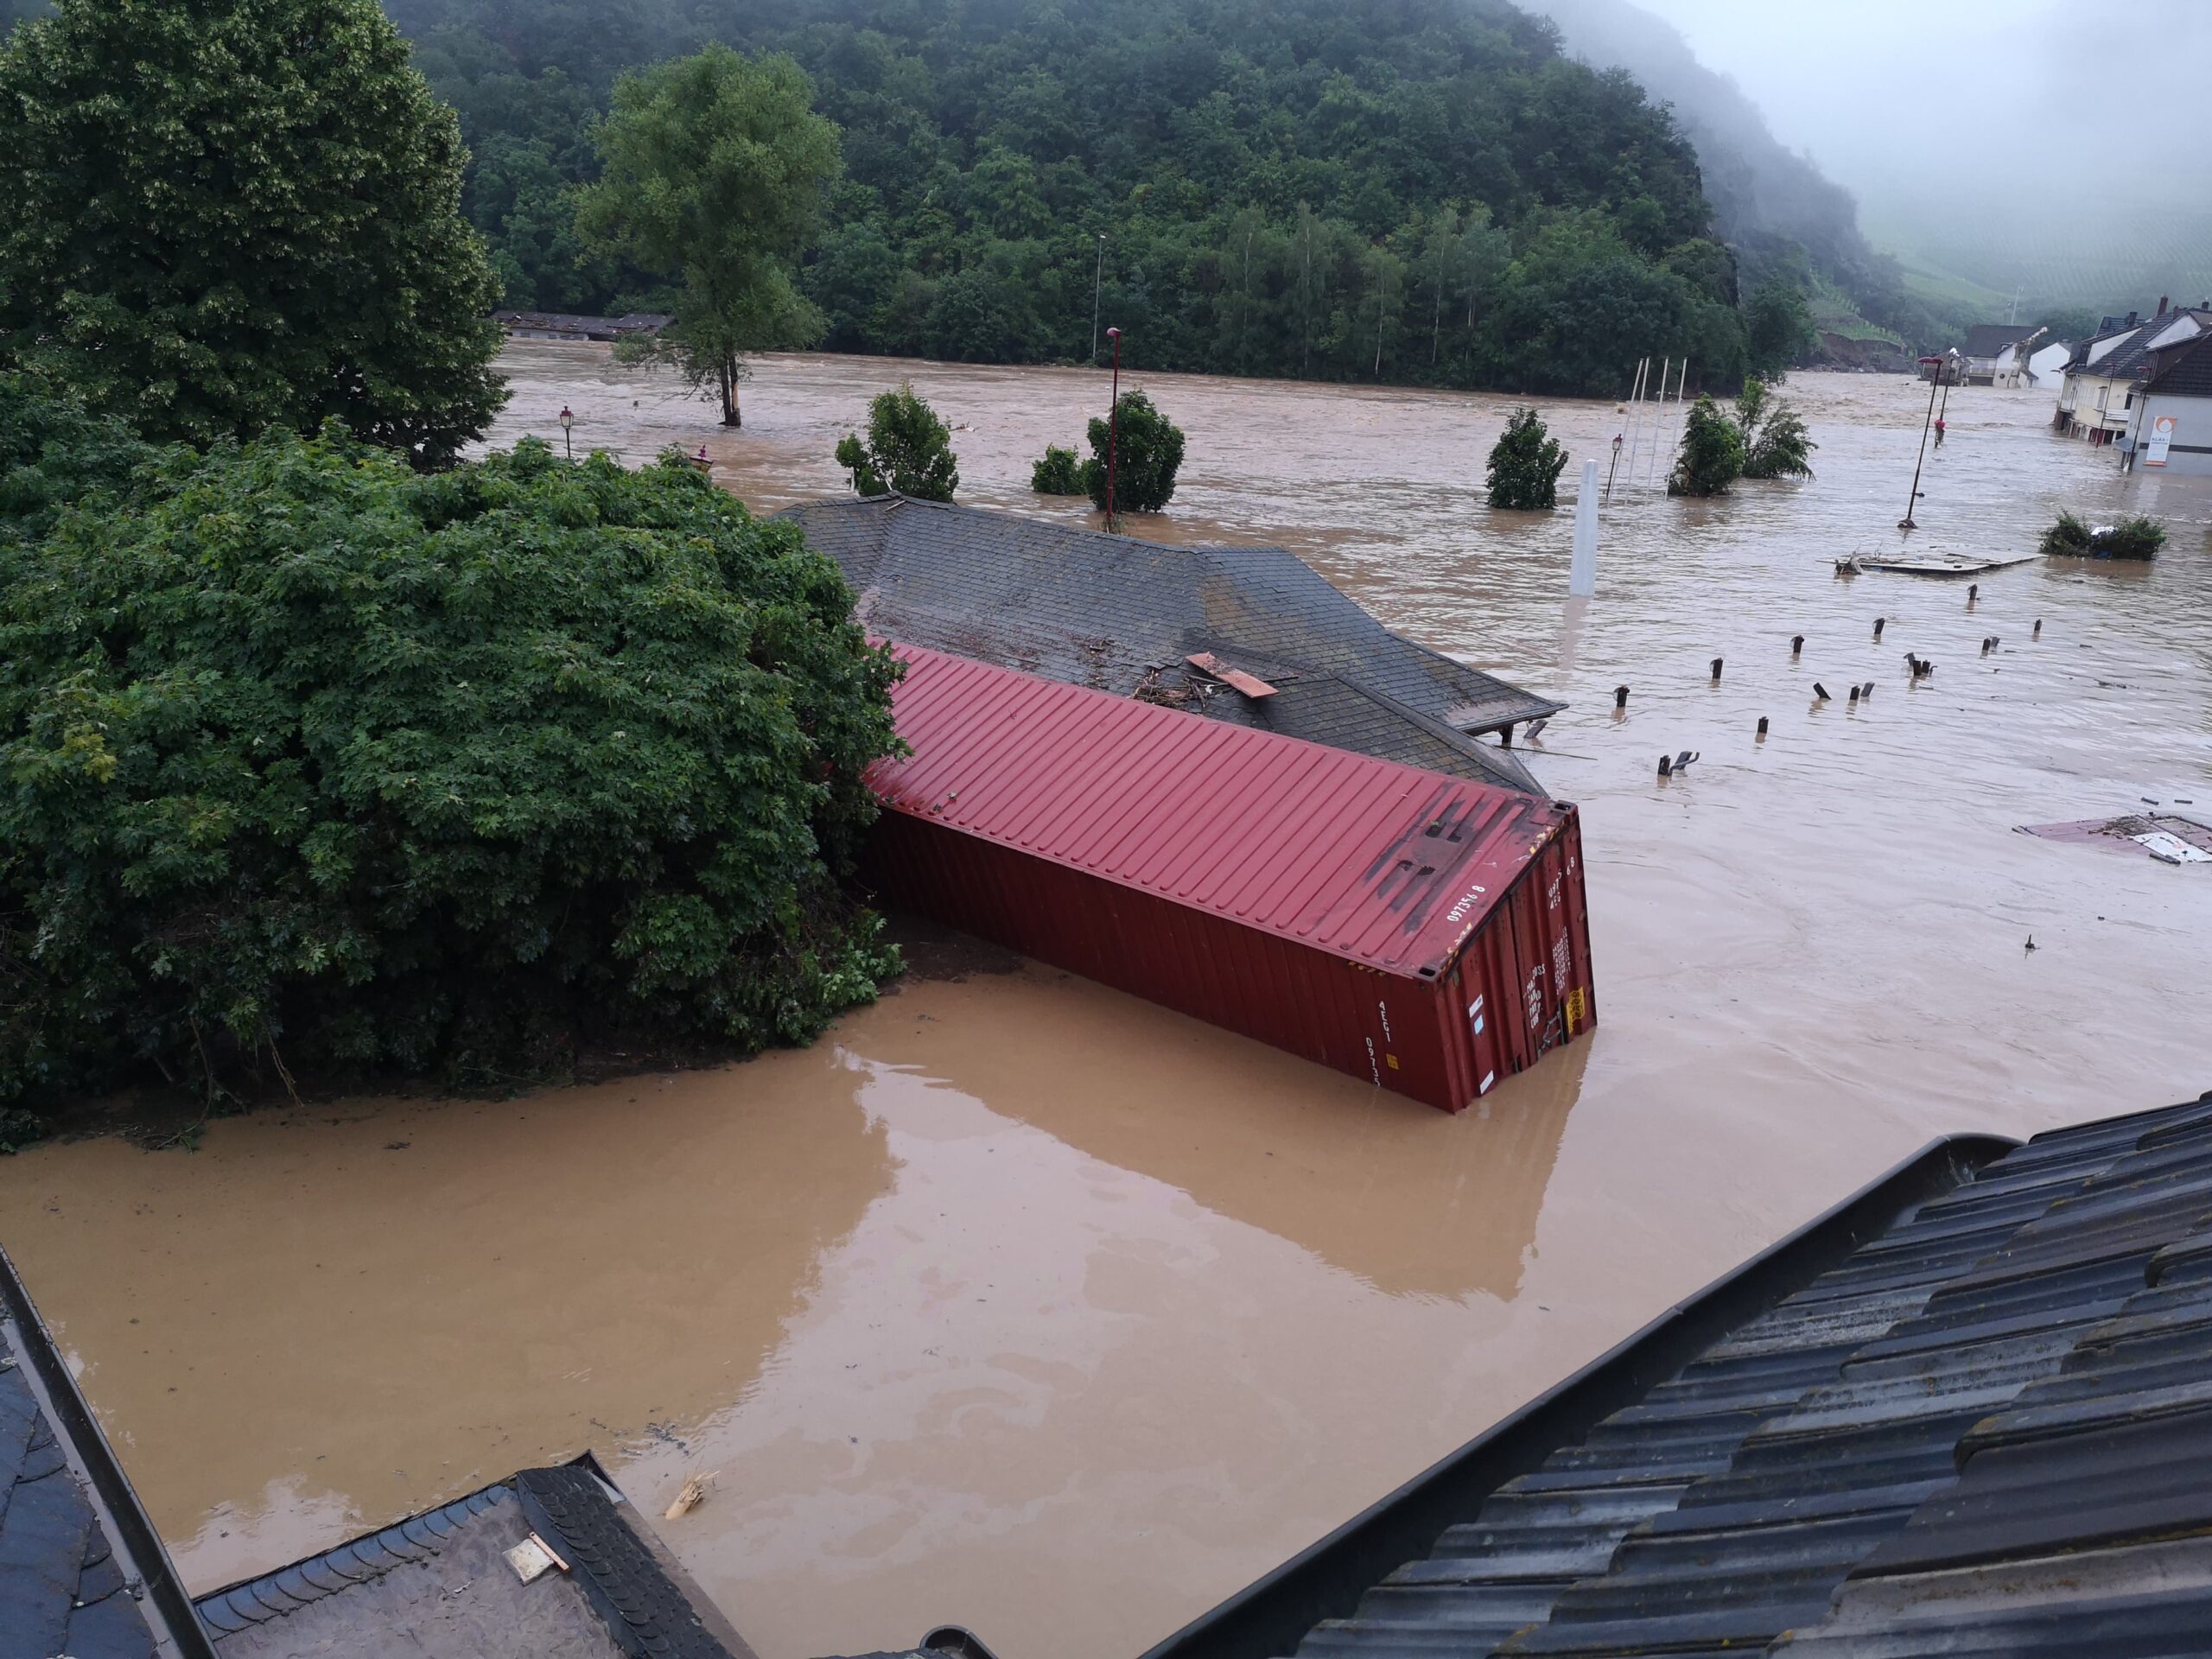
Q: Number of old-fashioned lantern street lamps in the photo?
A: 3